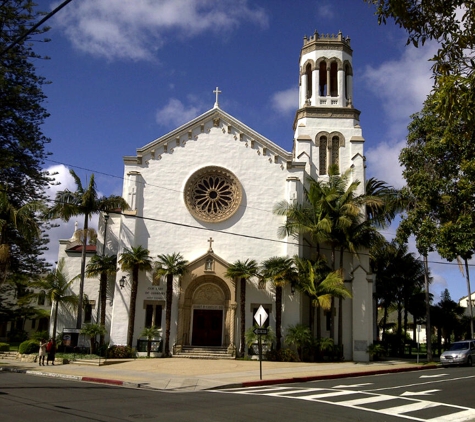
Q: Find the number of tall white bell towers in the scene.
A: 1